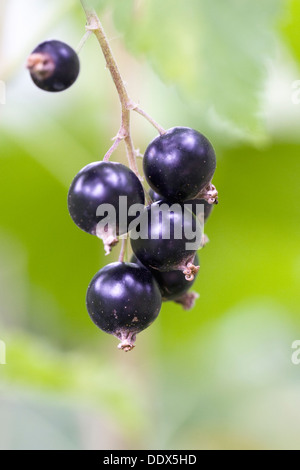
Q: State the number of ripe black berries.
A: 7